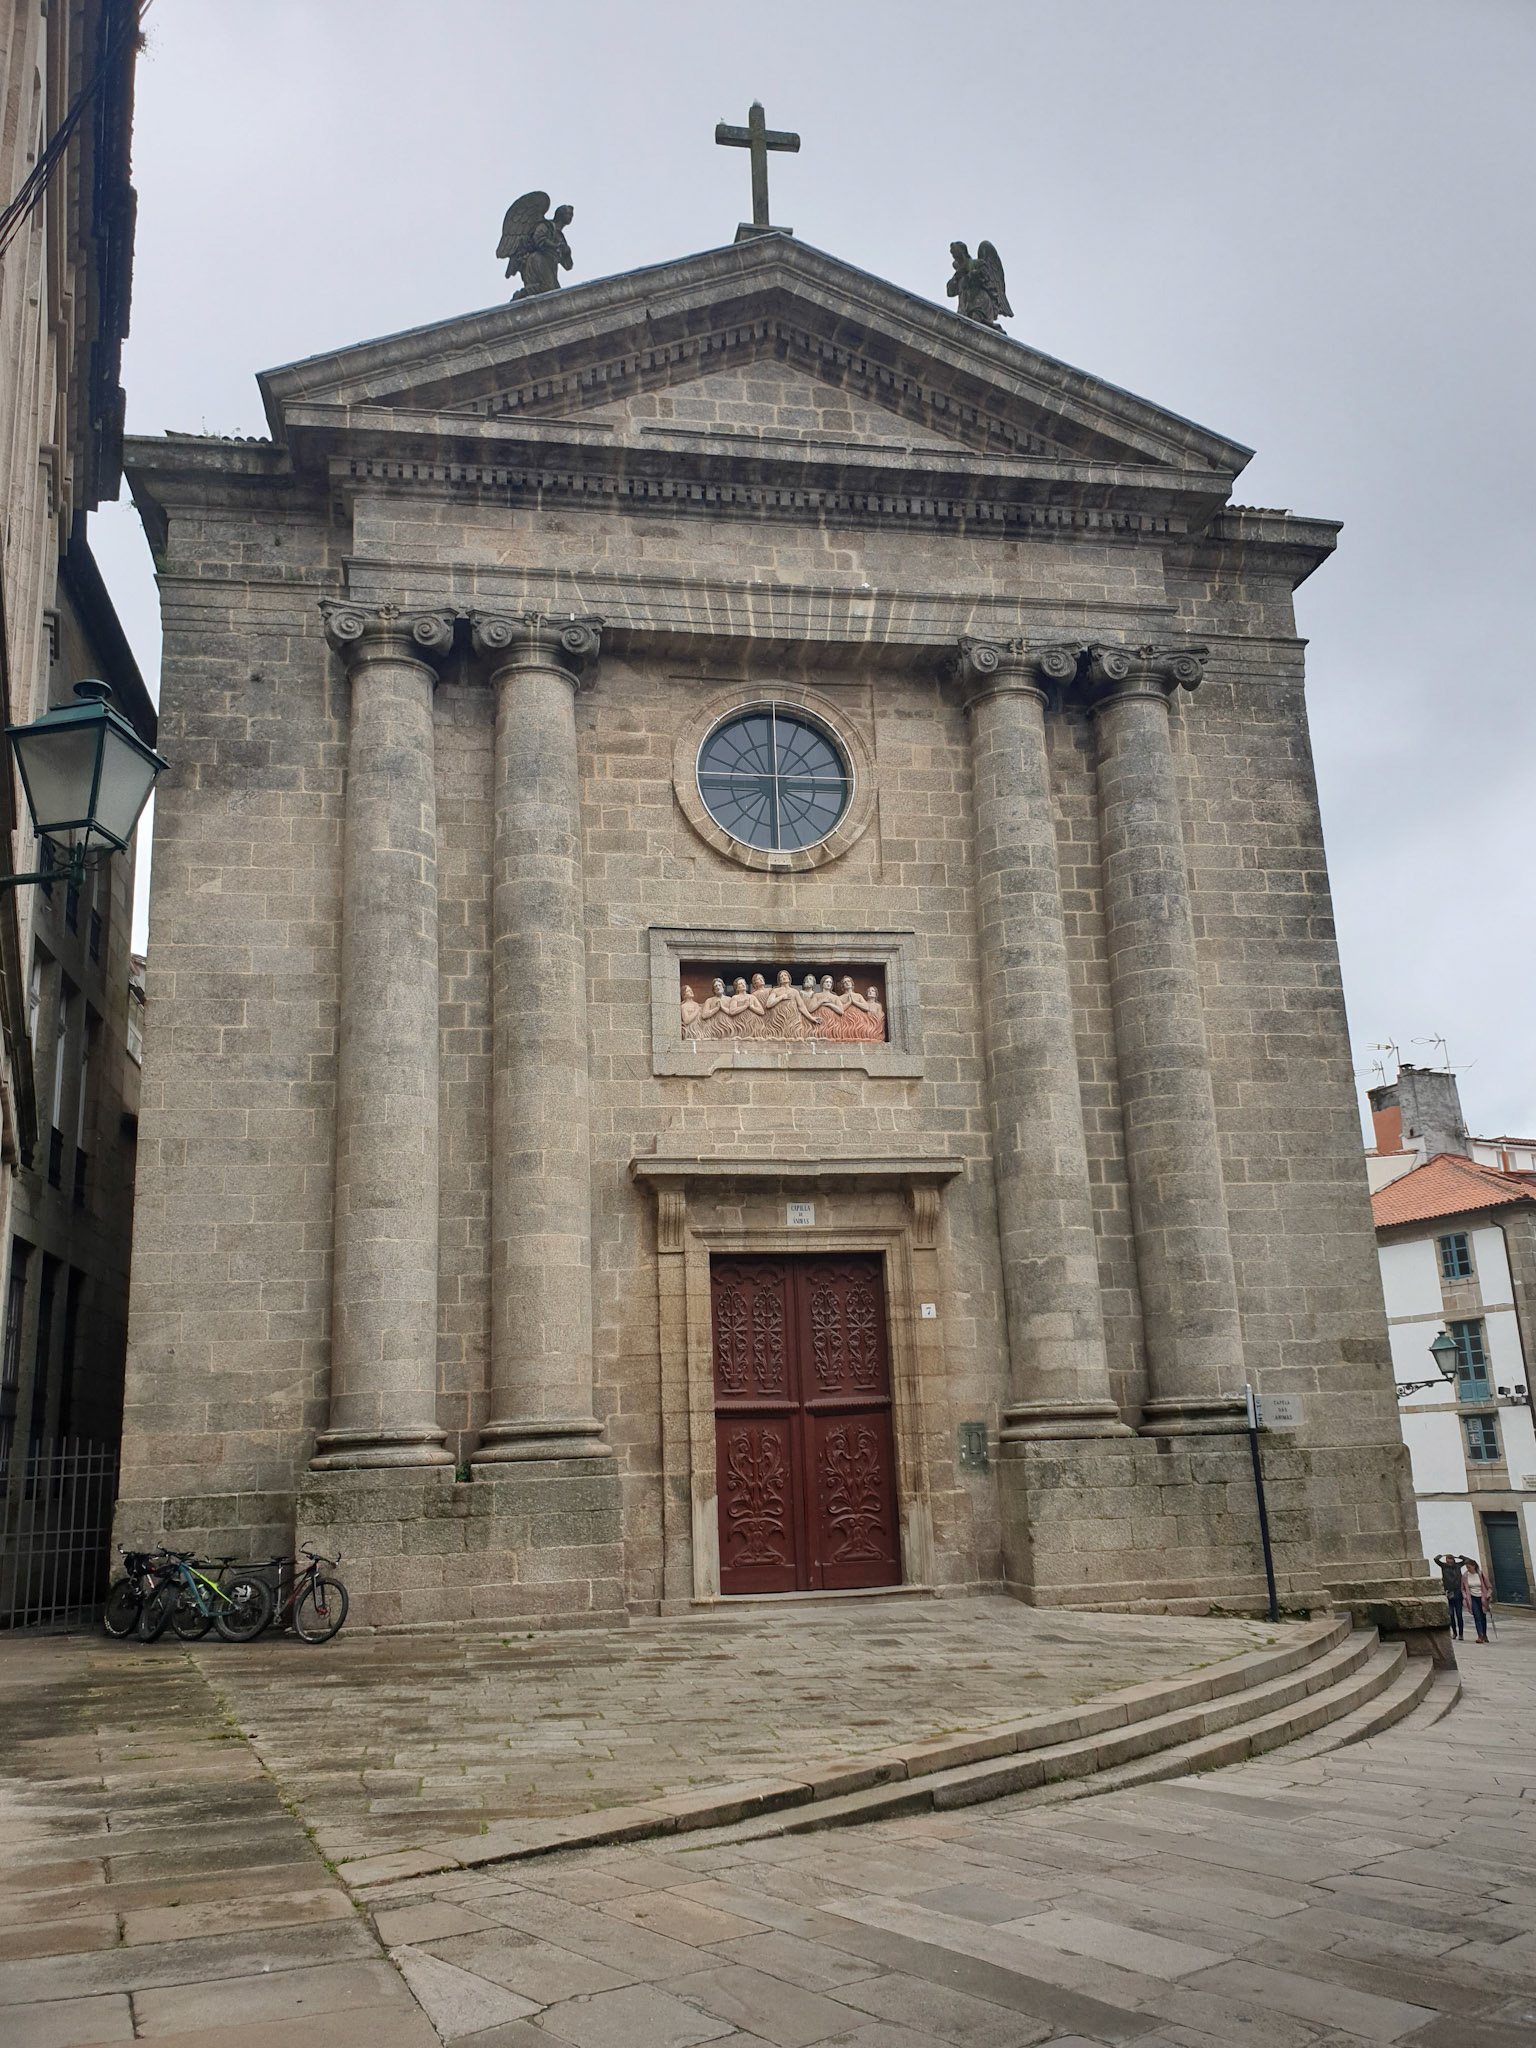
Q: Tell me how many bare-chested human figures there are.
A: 9